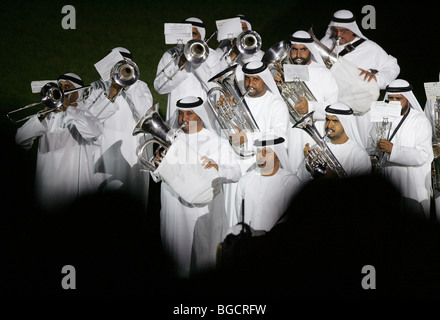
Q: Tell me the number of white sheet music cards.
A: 7